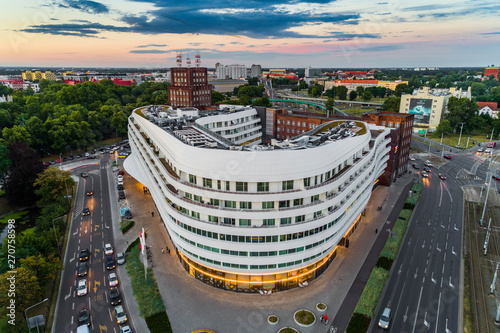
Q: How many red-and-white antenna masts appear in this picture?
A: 3